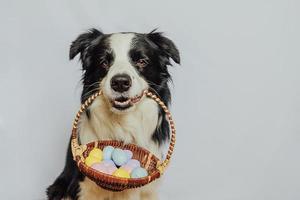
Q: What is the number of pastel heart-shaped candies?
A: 0